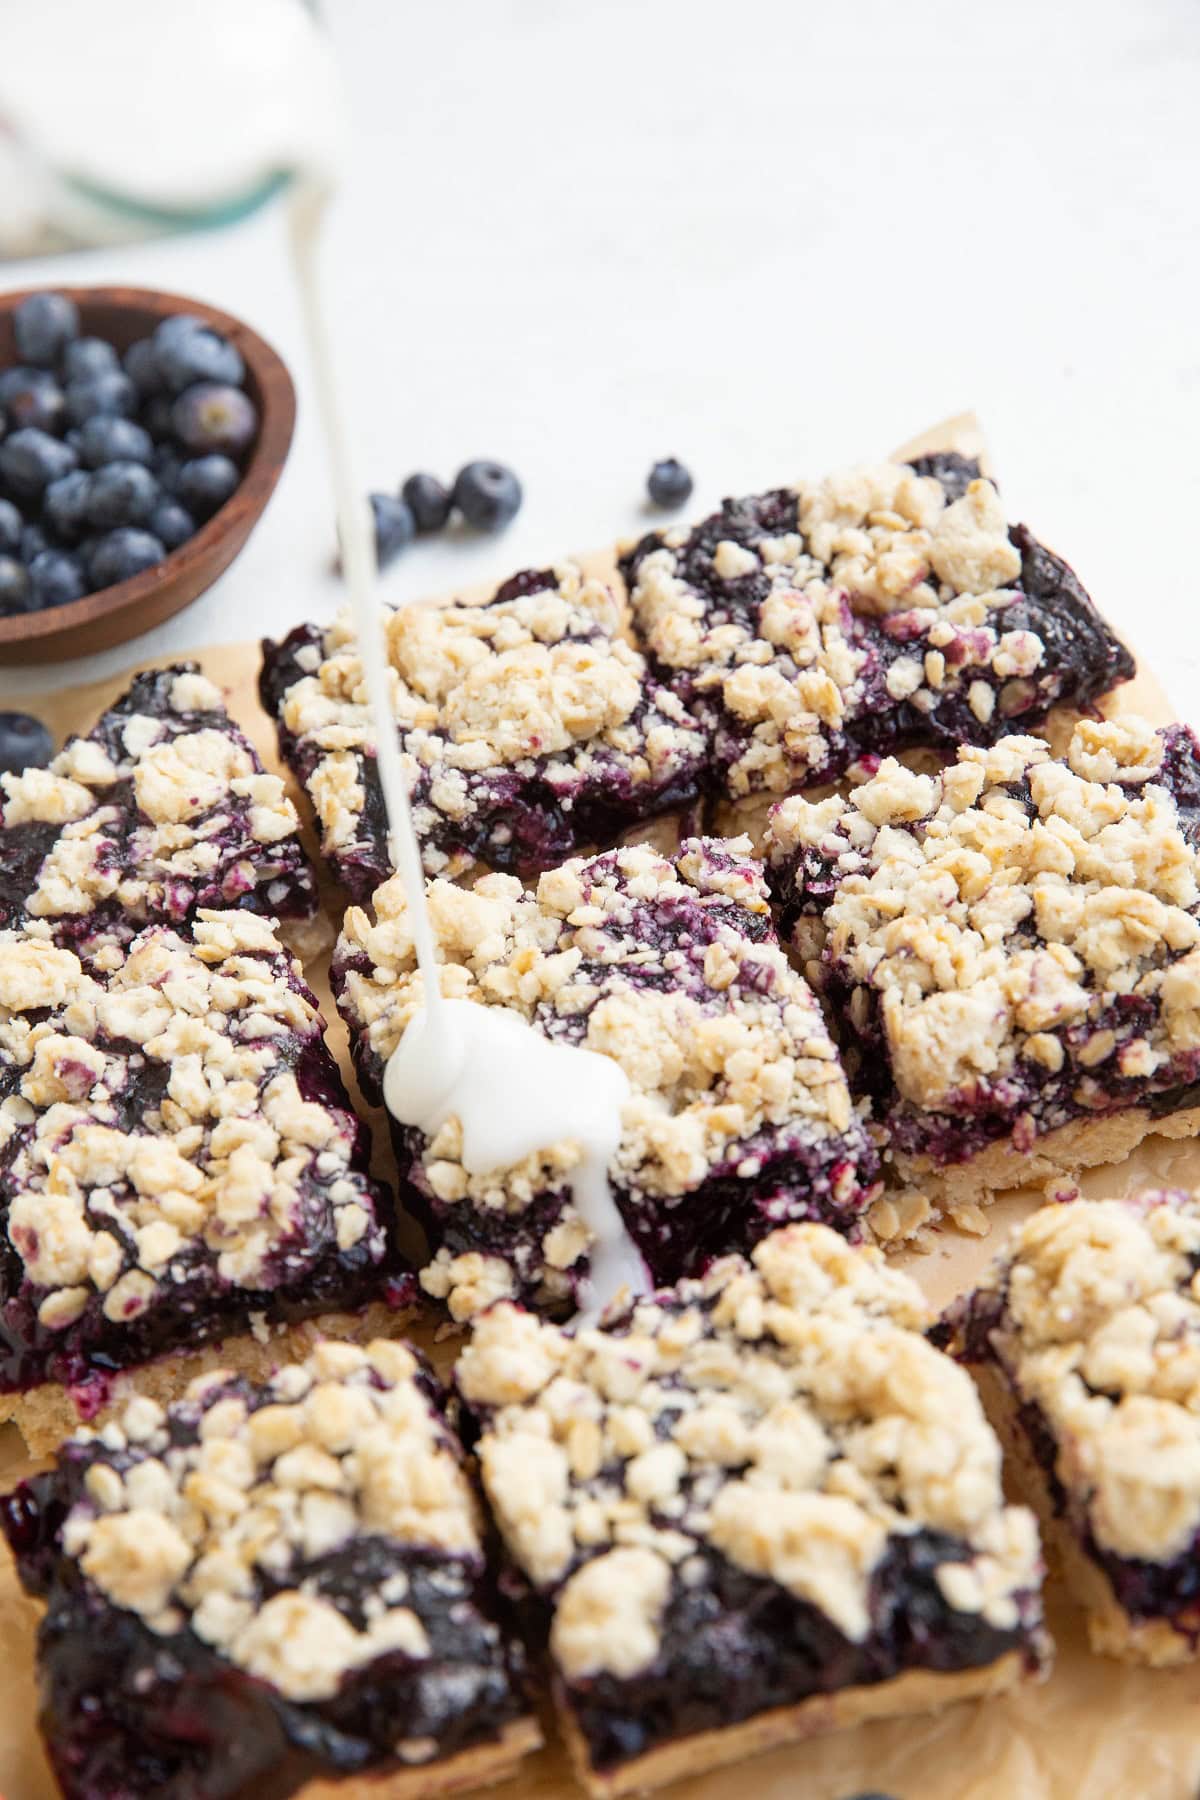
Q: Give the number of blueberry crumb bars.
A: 9